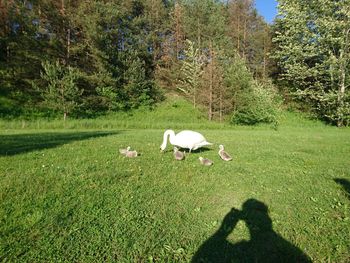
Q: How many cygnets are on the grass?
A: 5